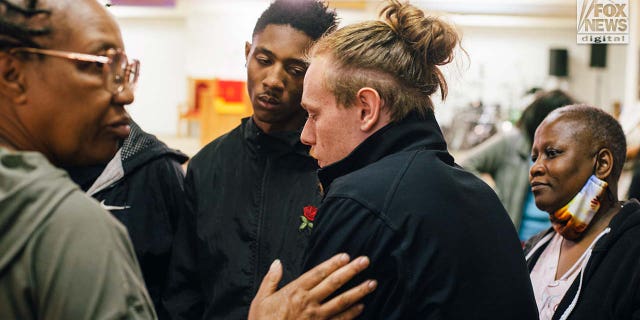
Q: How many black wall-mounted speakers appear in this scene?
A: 2